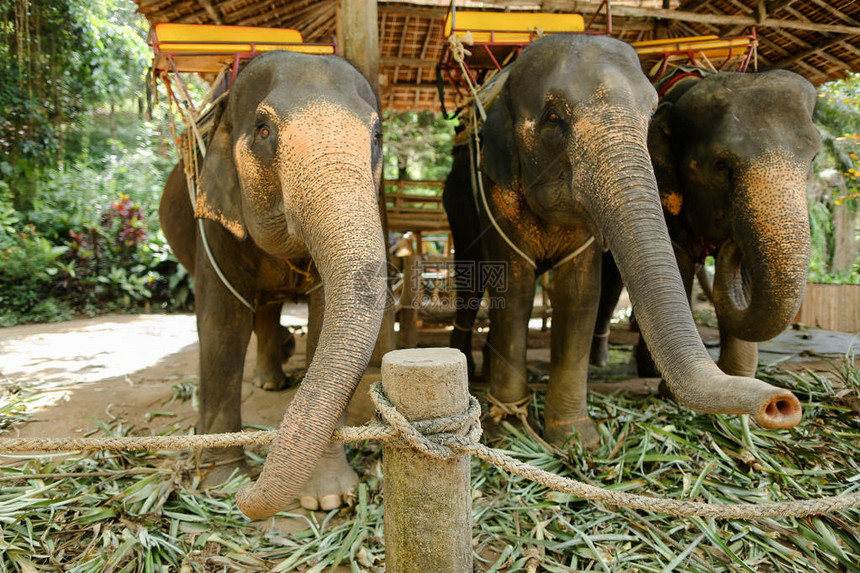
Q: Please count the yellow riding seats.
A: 3